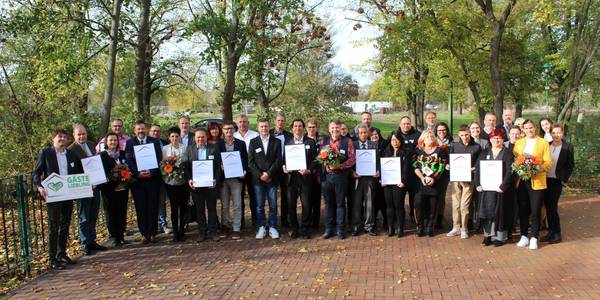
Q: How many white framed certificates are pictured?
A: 9